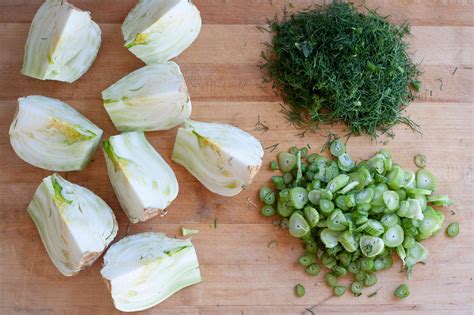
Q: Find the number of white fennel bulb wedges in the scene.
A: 8